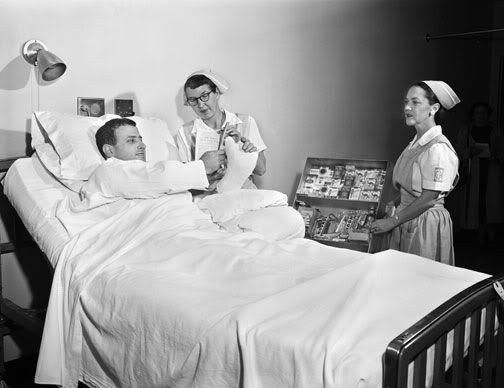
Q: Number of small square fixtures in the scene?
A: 2